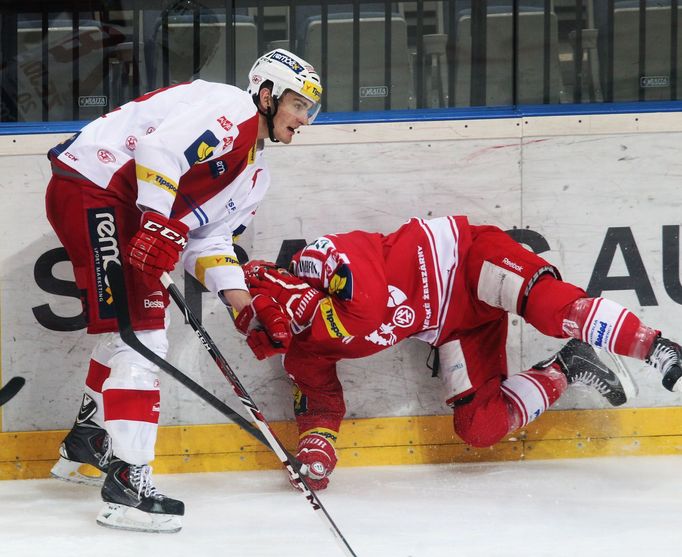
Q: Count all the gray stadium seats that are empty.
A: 5